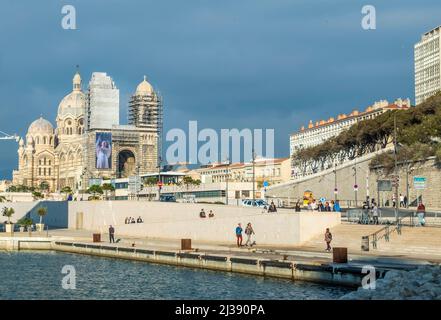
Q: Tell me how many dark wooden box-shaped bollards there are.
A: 3